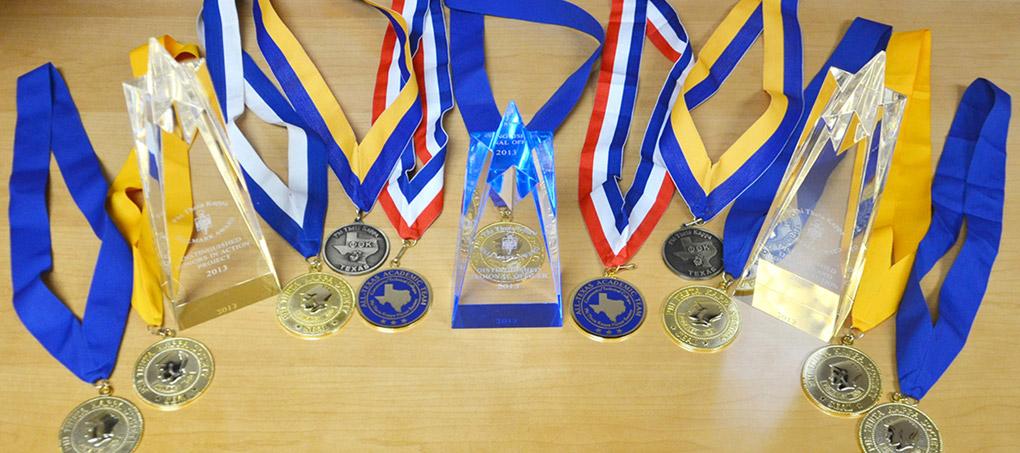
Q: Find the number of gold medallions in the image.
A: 7